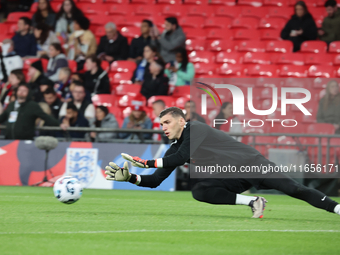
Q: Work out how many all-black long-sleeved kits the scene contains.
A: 1